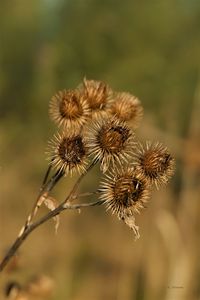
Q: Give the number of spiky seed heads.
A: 7